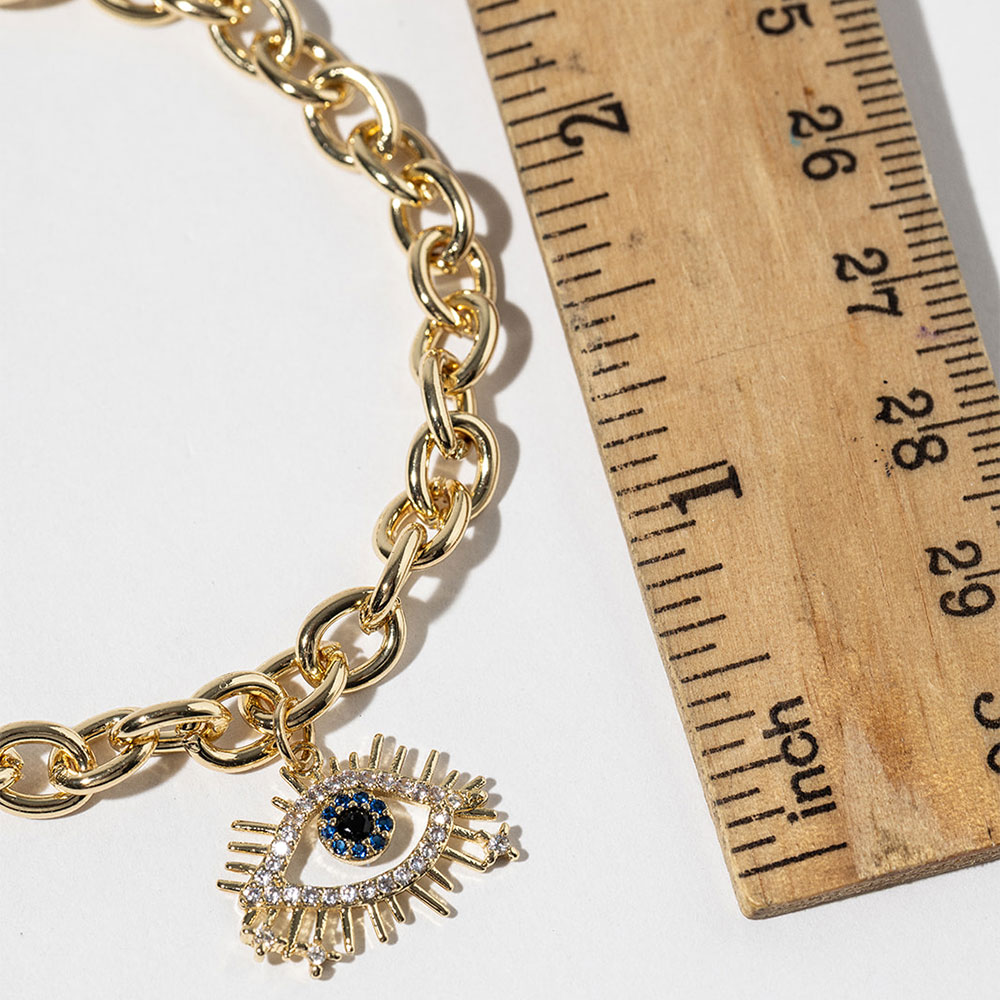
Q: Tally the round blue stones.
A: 9